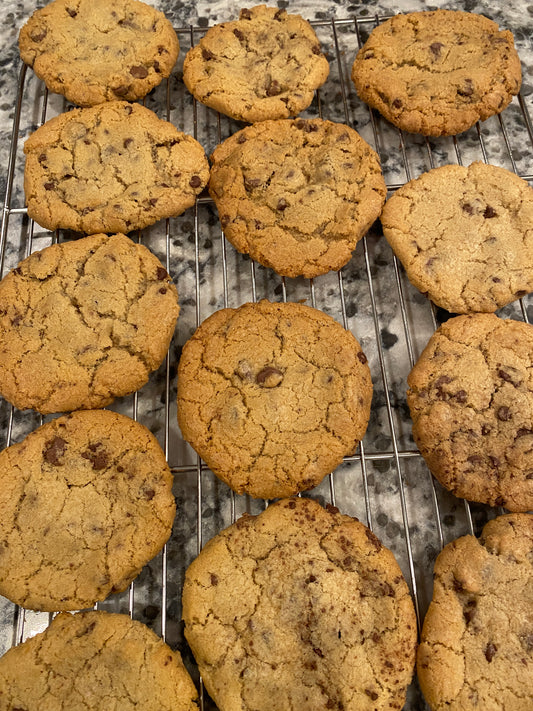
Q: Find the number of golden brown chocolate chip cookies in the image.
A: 13